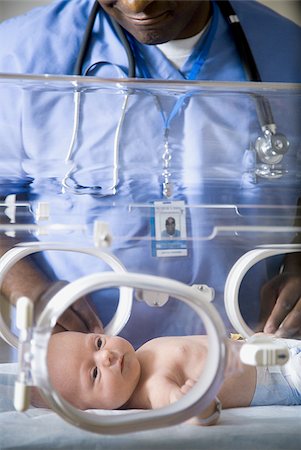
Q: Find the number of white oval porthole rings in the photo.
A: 3